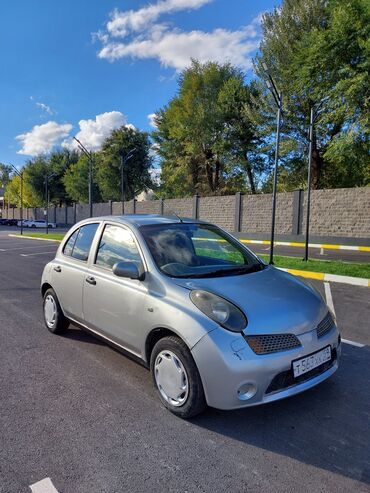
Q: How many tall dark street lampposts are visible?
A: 6